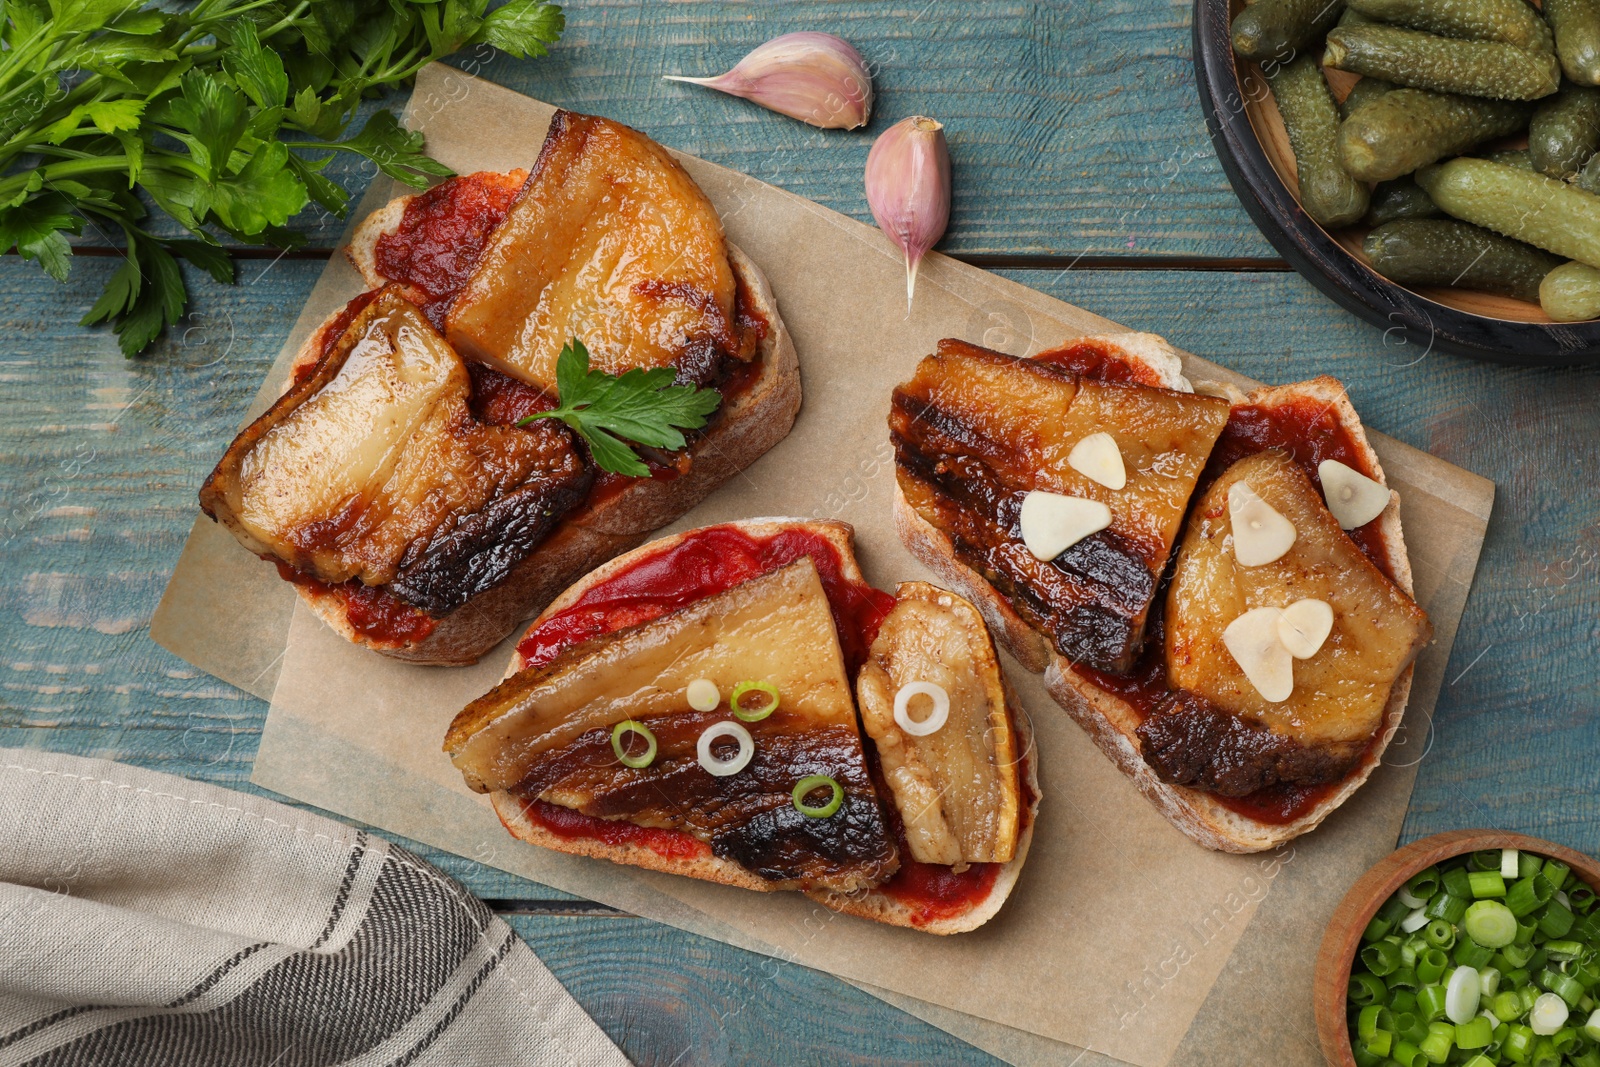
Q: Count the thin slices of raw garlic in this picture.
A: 6